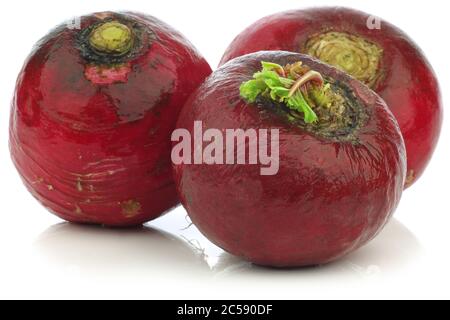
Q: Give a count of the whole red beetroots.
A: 3